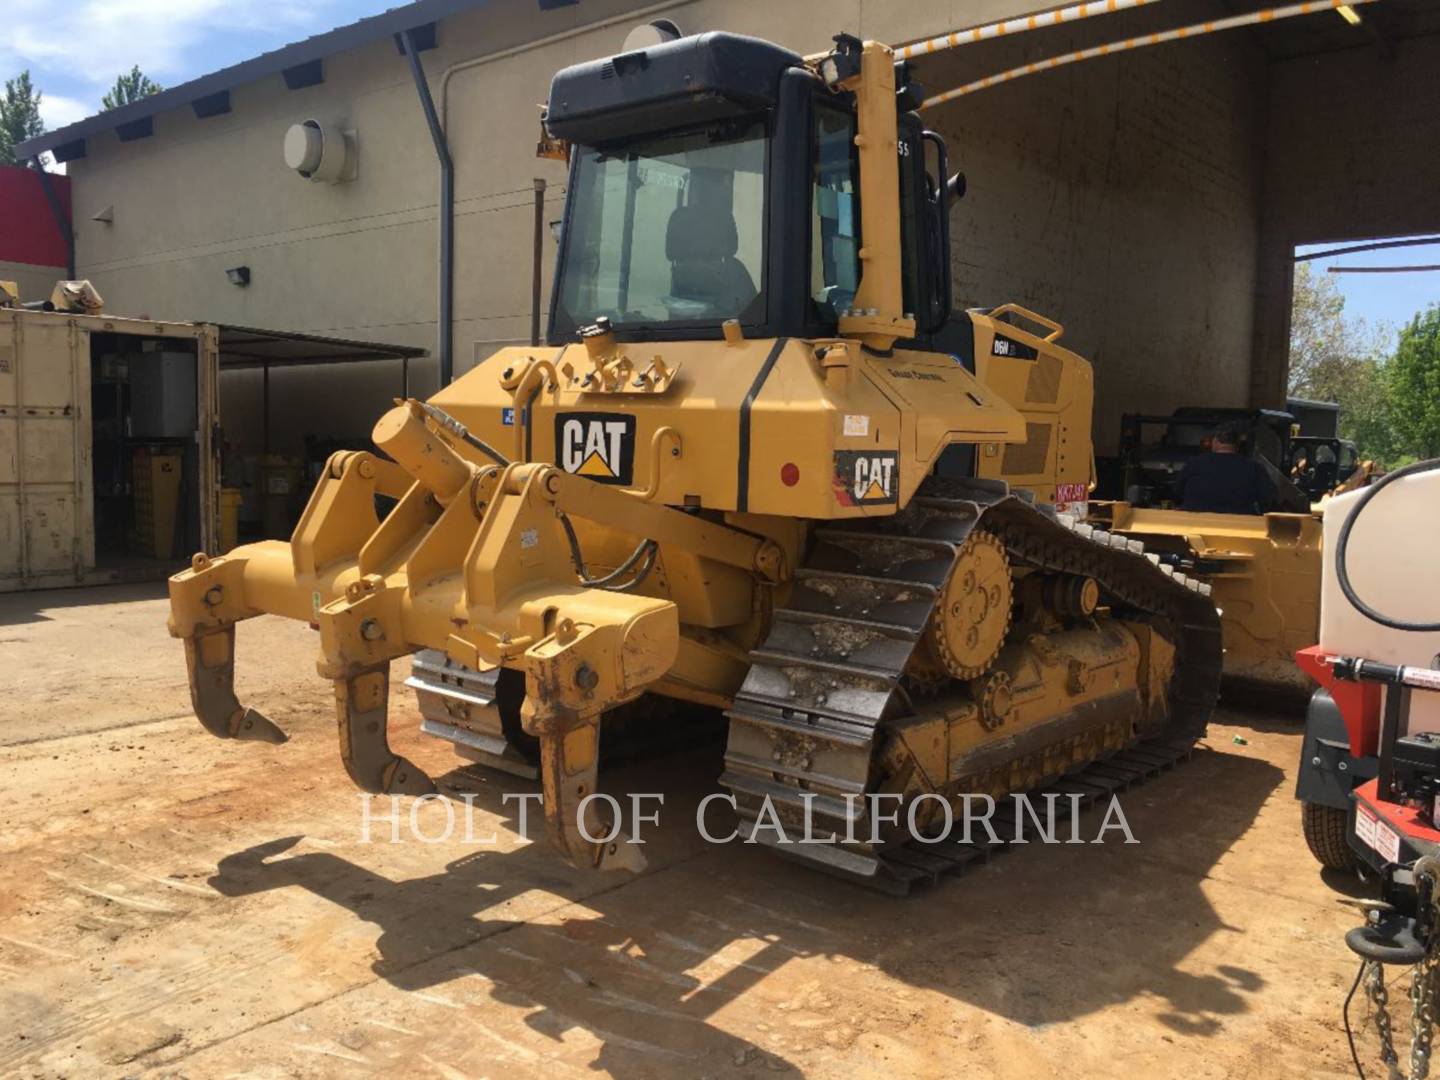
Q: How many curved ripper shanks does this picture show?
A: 3